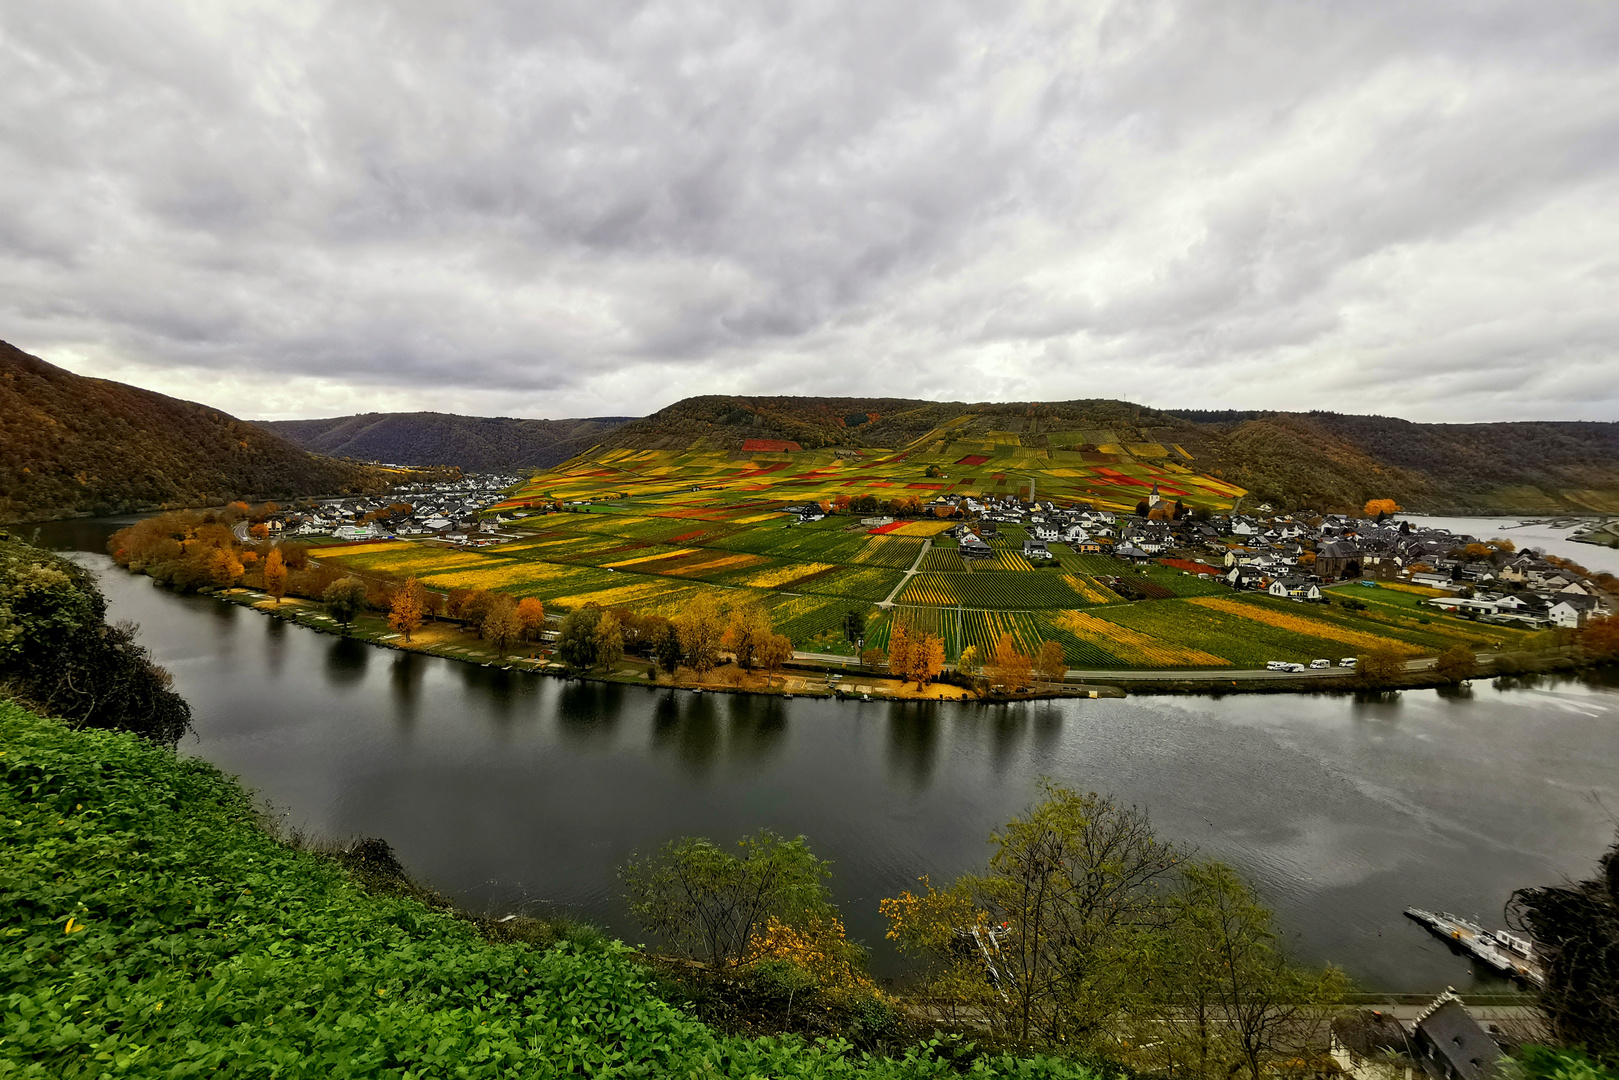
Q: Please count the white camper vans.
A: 4